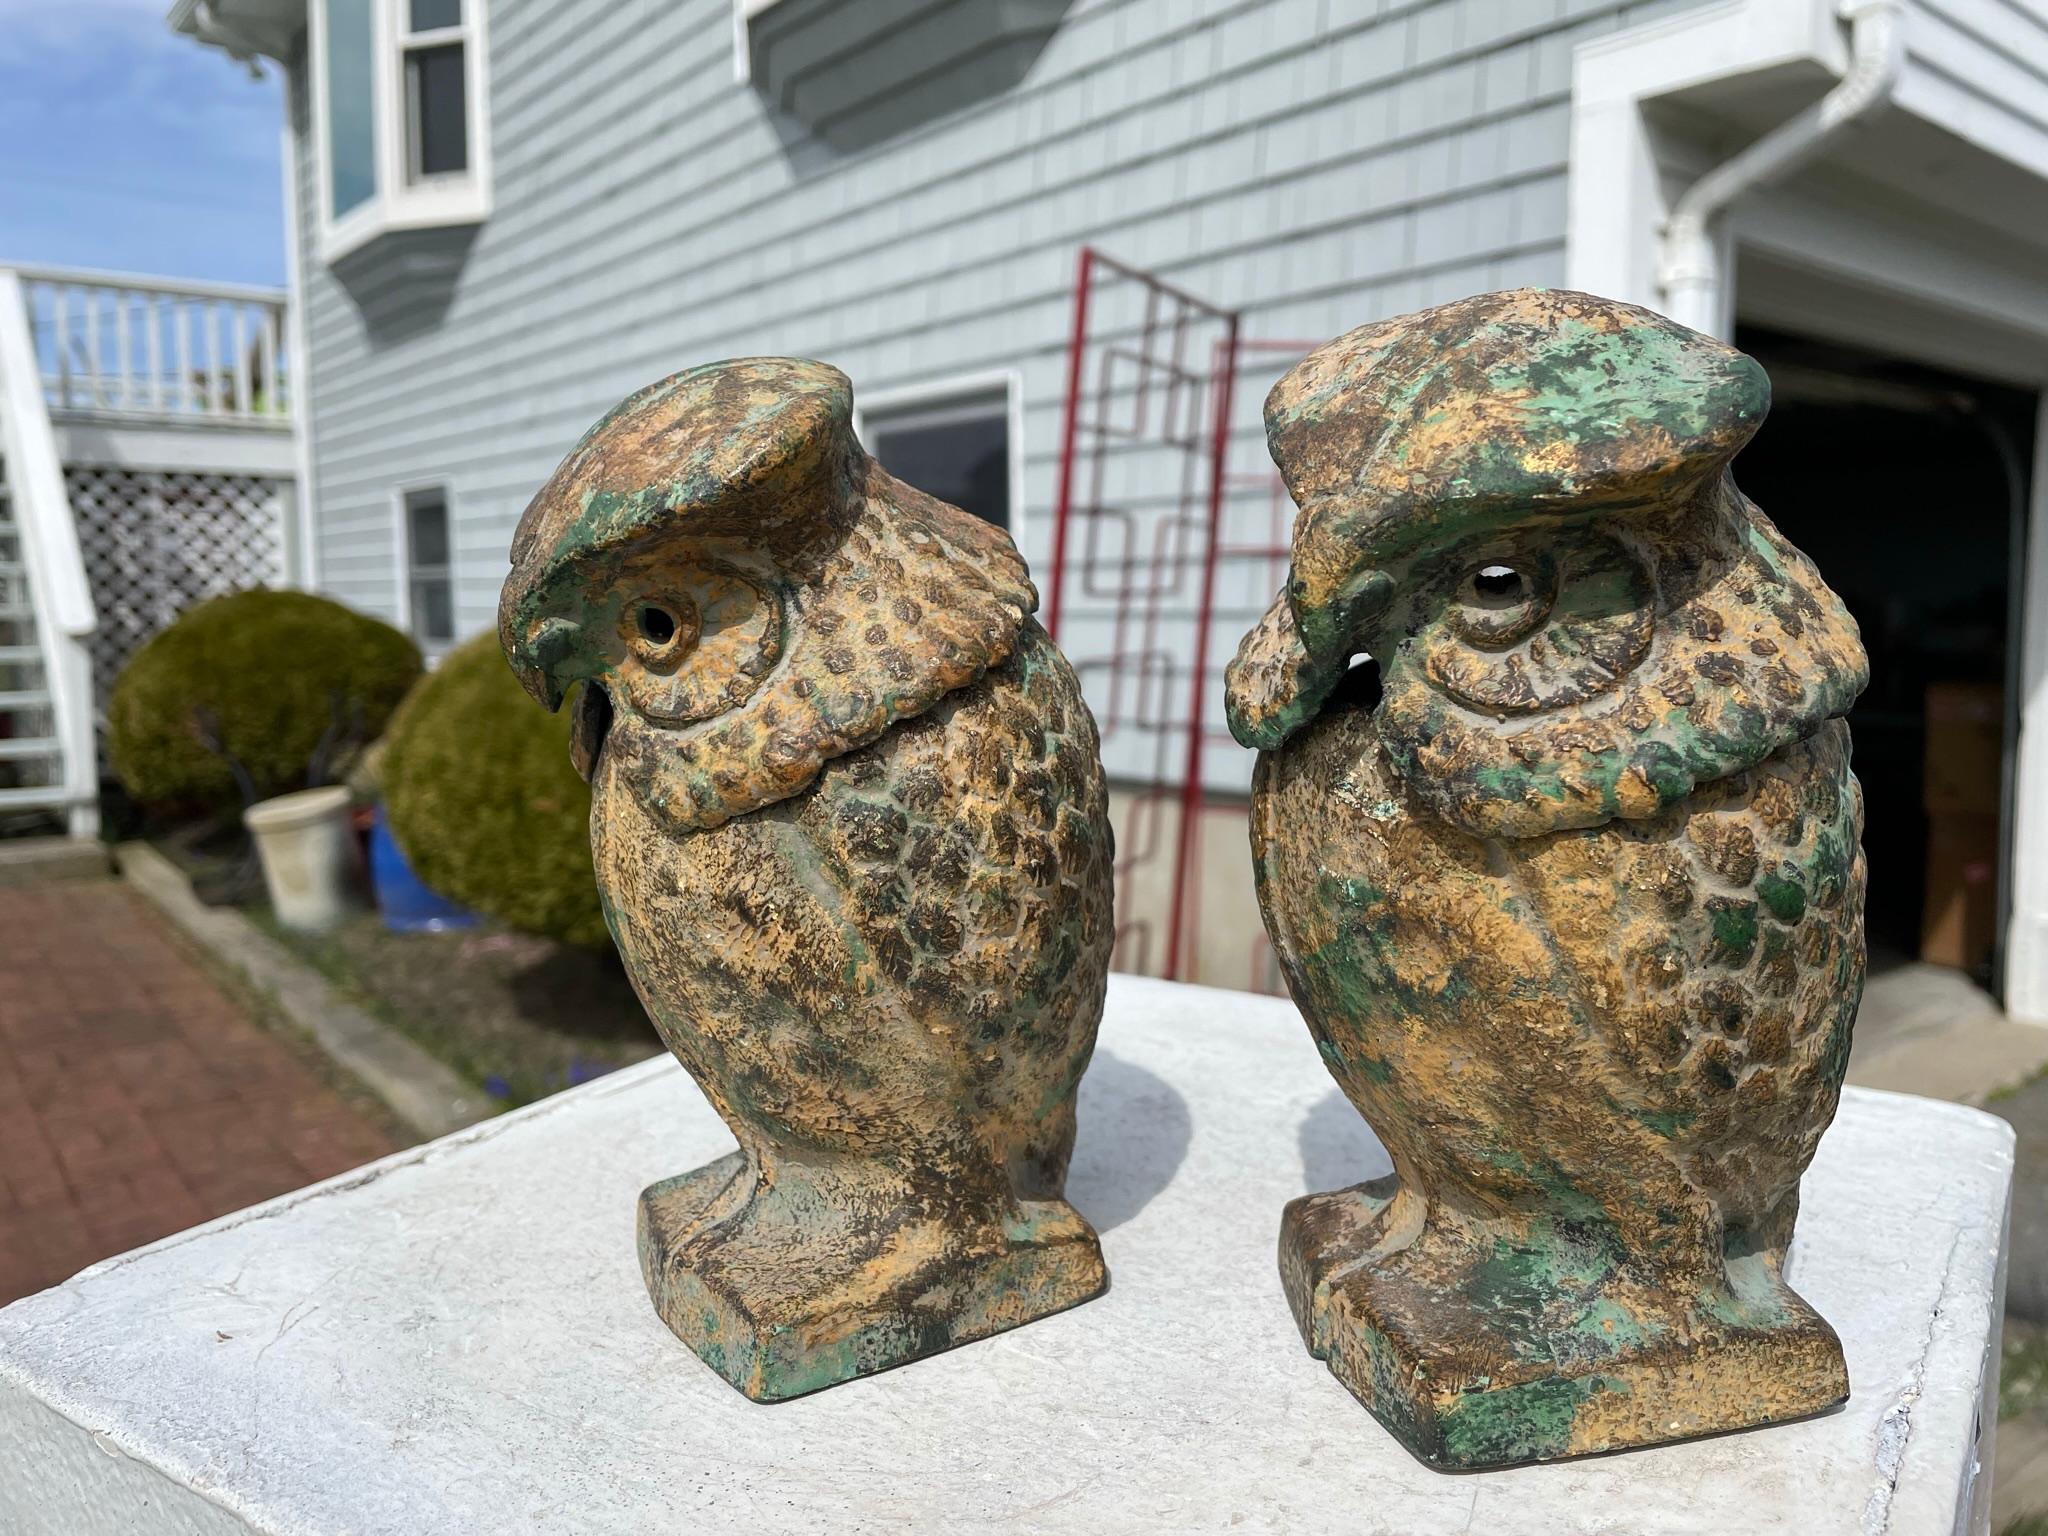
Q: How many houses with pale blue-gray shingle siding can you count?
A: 1